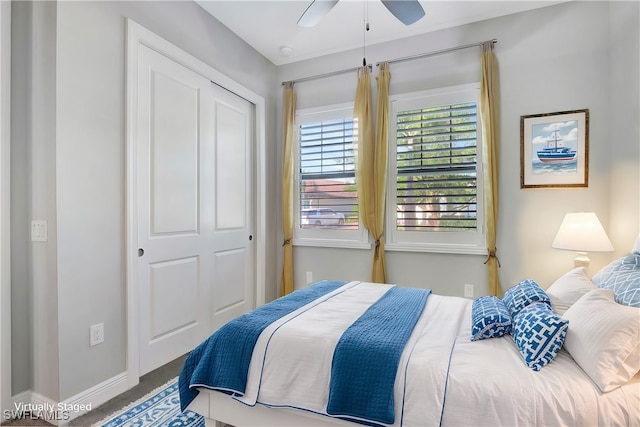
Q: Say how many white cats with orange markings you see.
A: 0